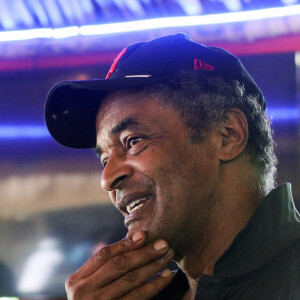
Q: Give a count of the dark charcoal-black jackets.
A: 1